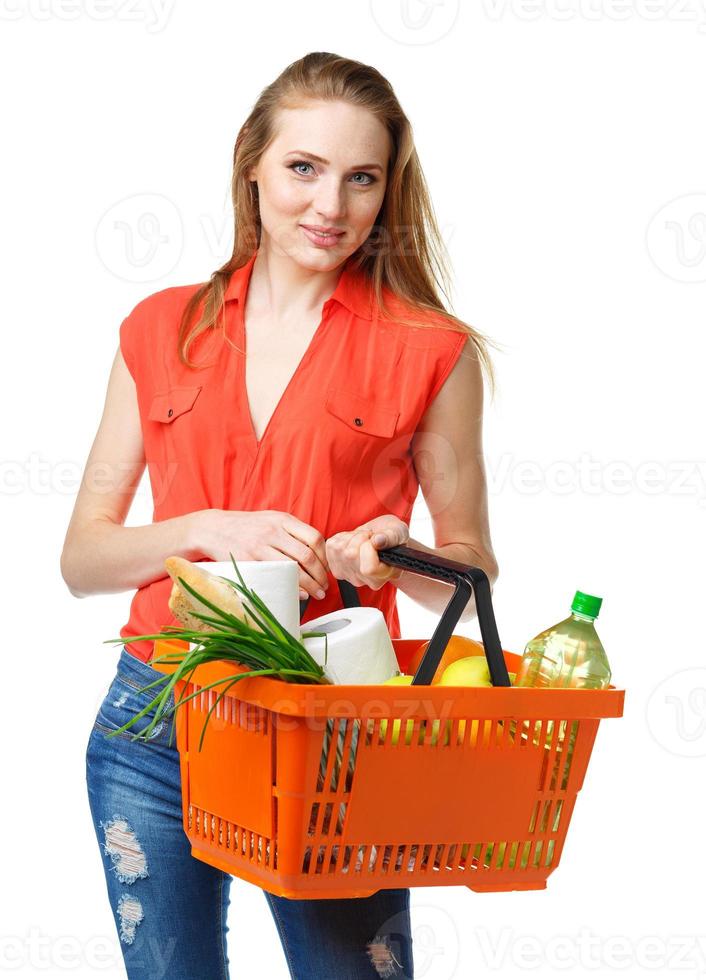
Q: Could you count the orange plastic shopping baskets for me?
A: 1